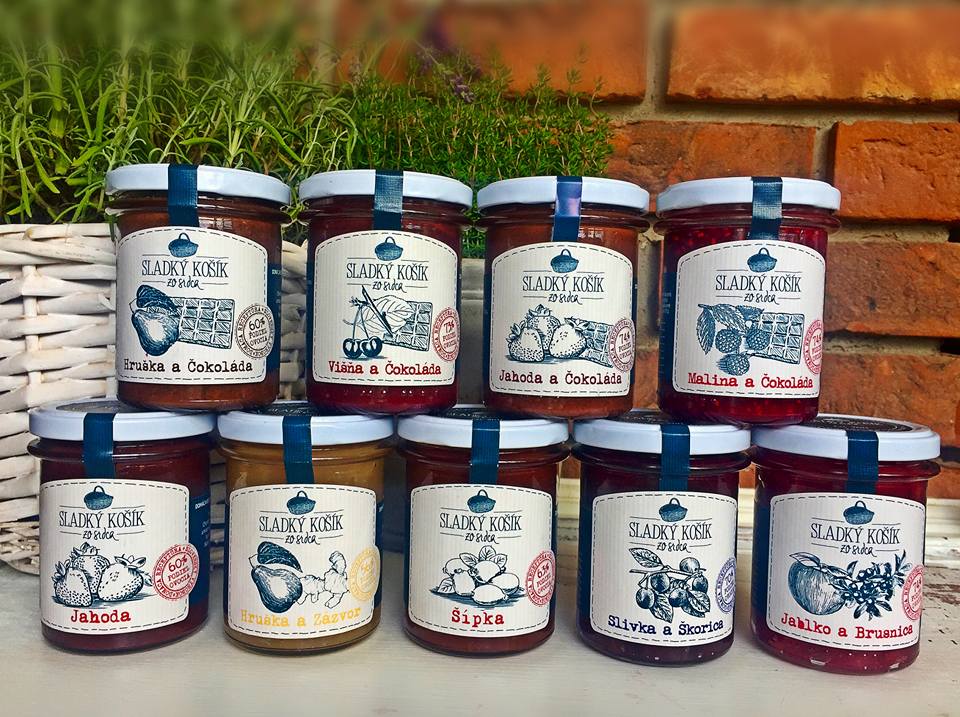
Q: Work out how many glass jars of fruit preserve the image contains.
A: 9